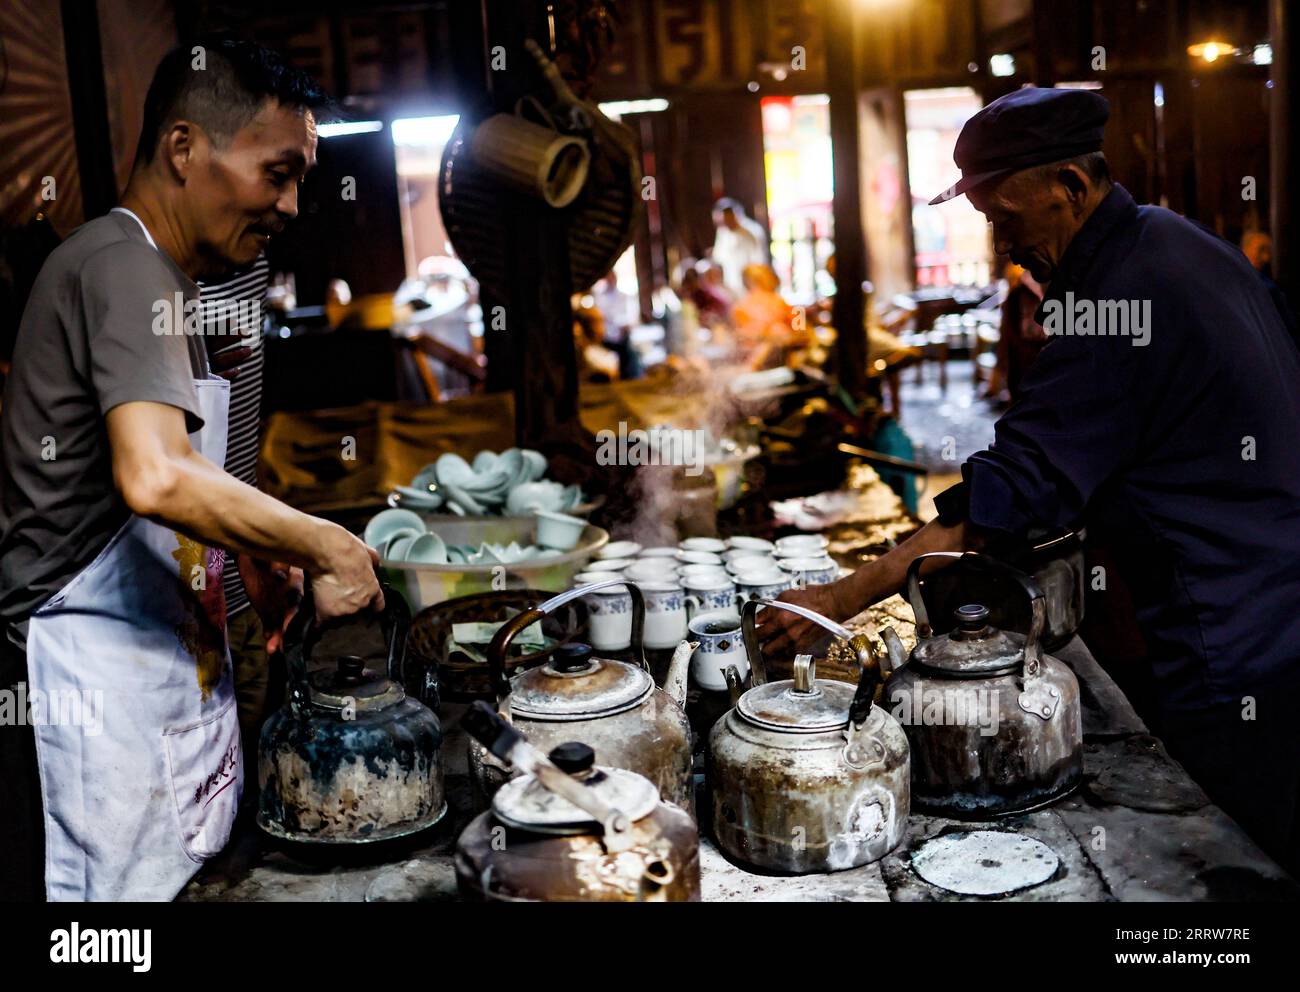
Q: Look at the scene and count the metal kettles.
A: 5